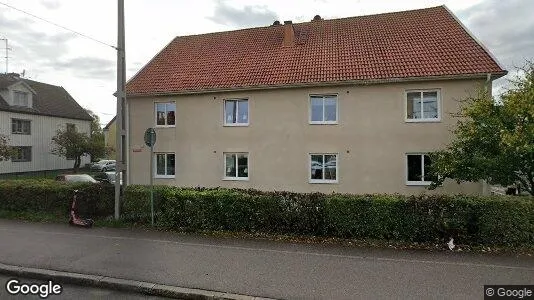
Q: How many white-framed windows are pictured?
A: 8